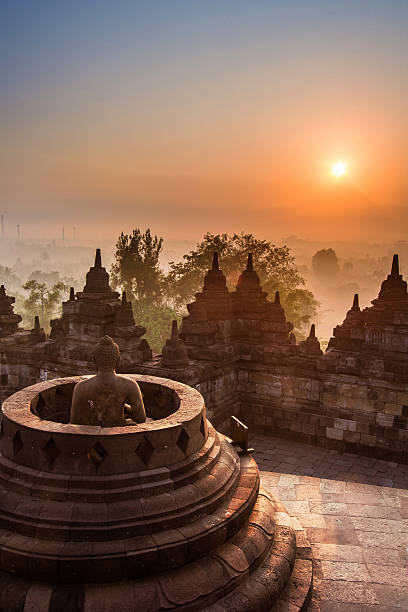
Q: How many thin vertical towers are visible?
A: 4